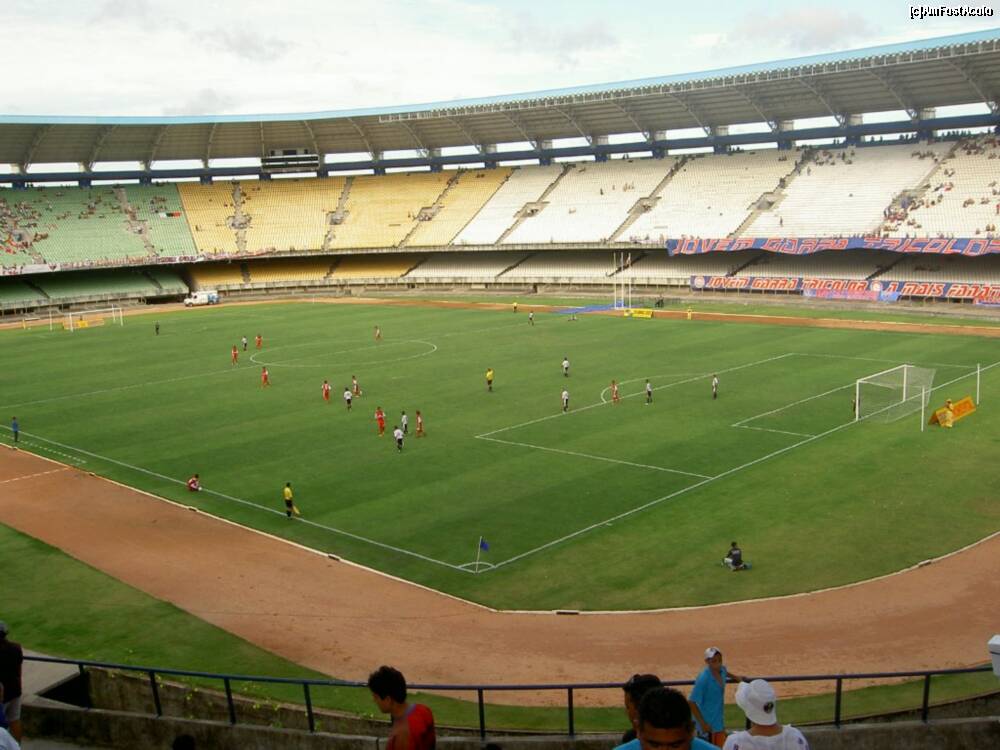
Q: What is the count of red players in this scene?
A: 10